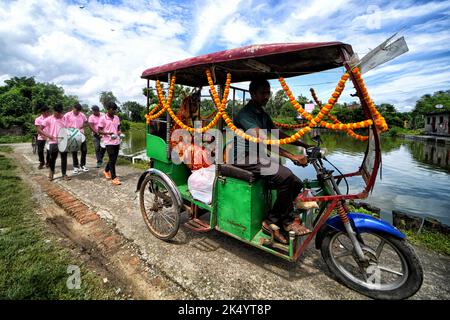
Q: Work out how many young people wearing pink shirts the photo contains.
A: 5